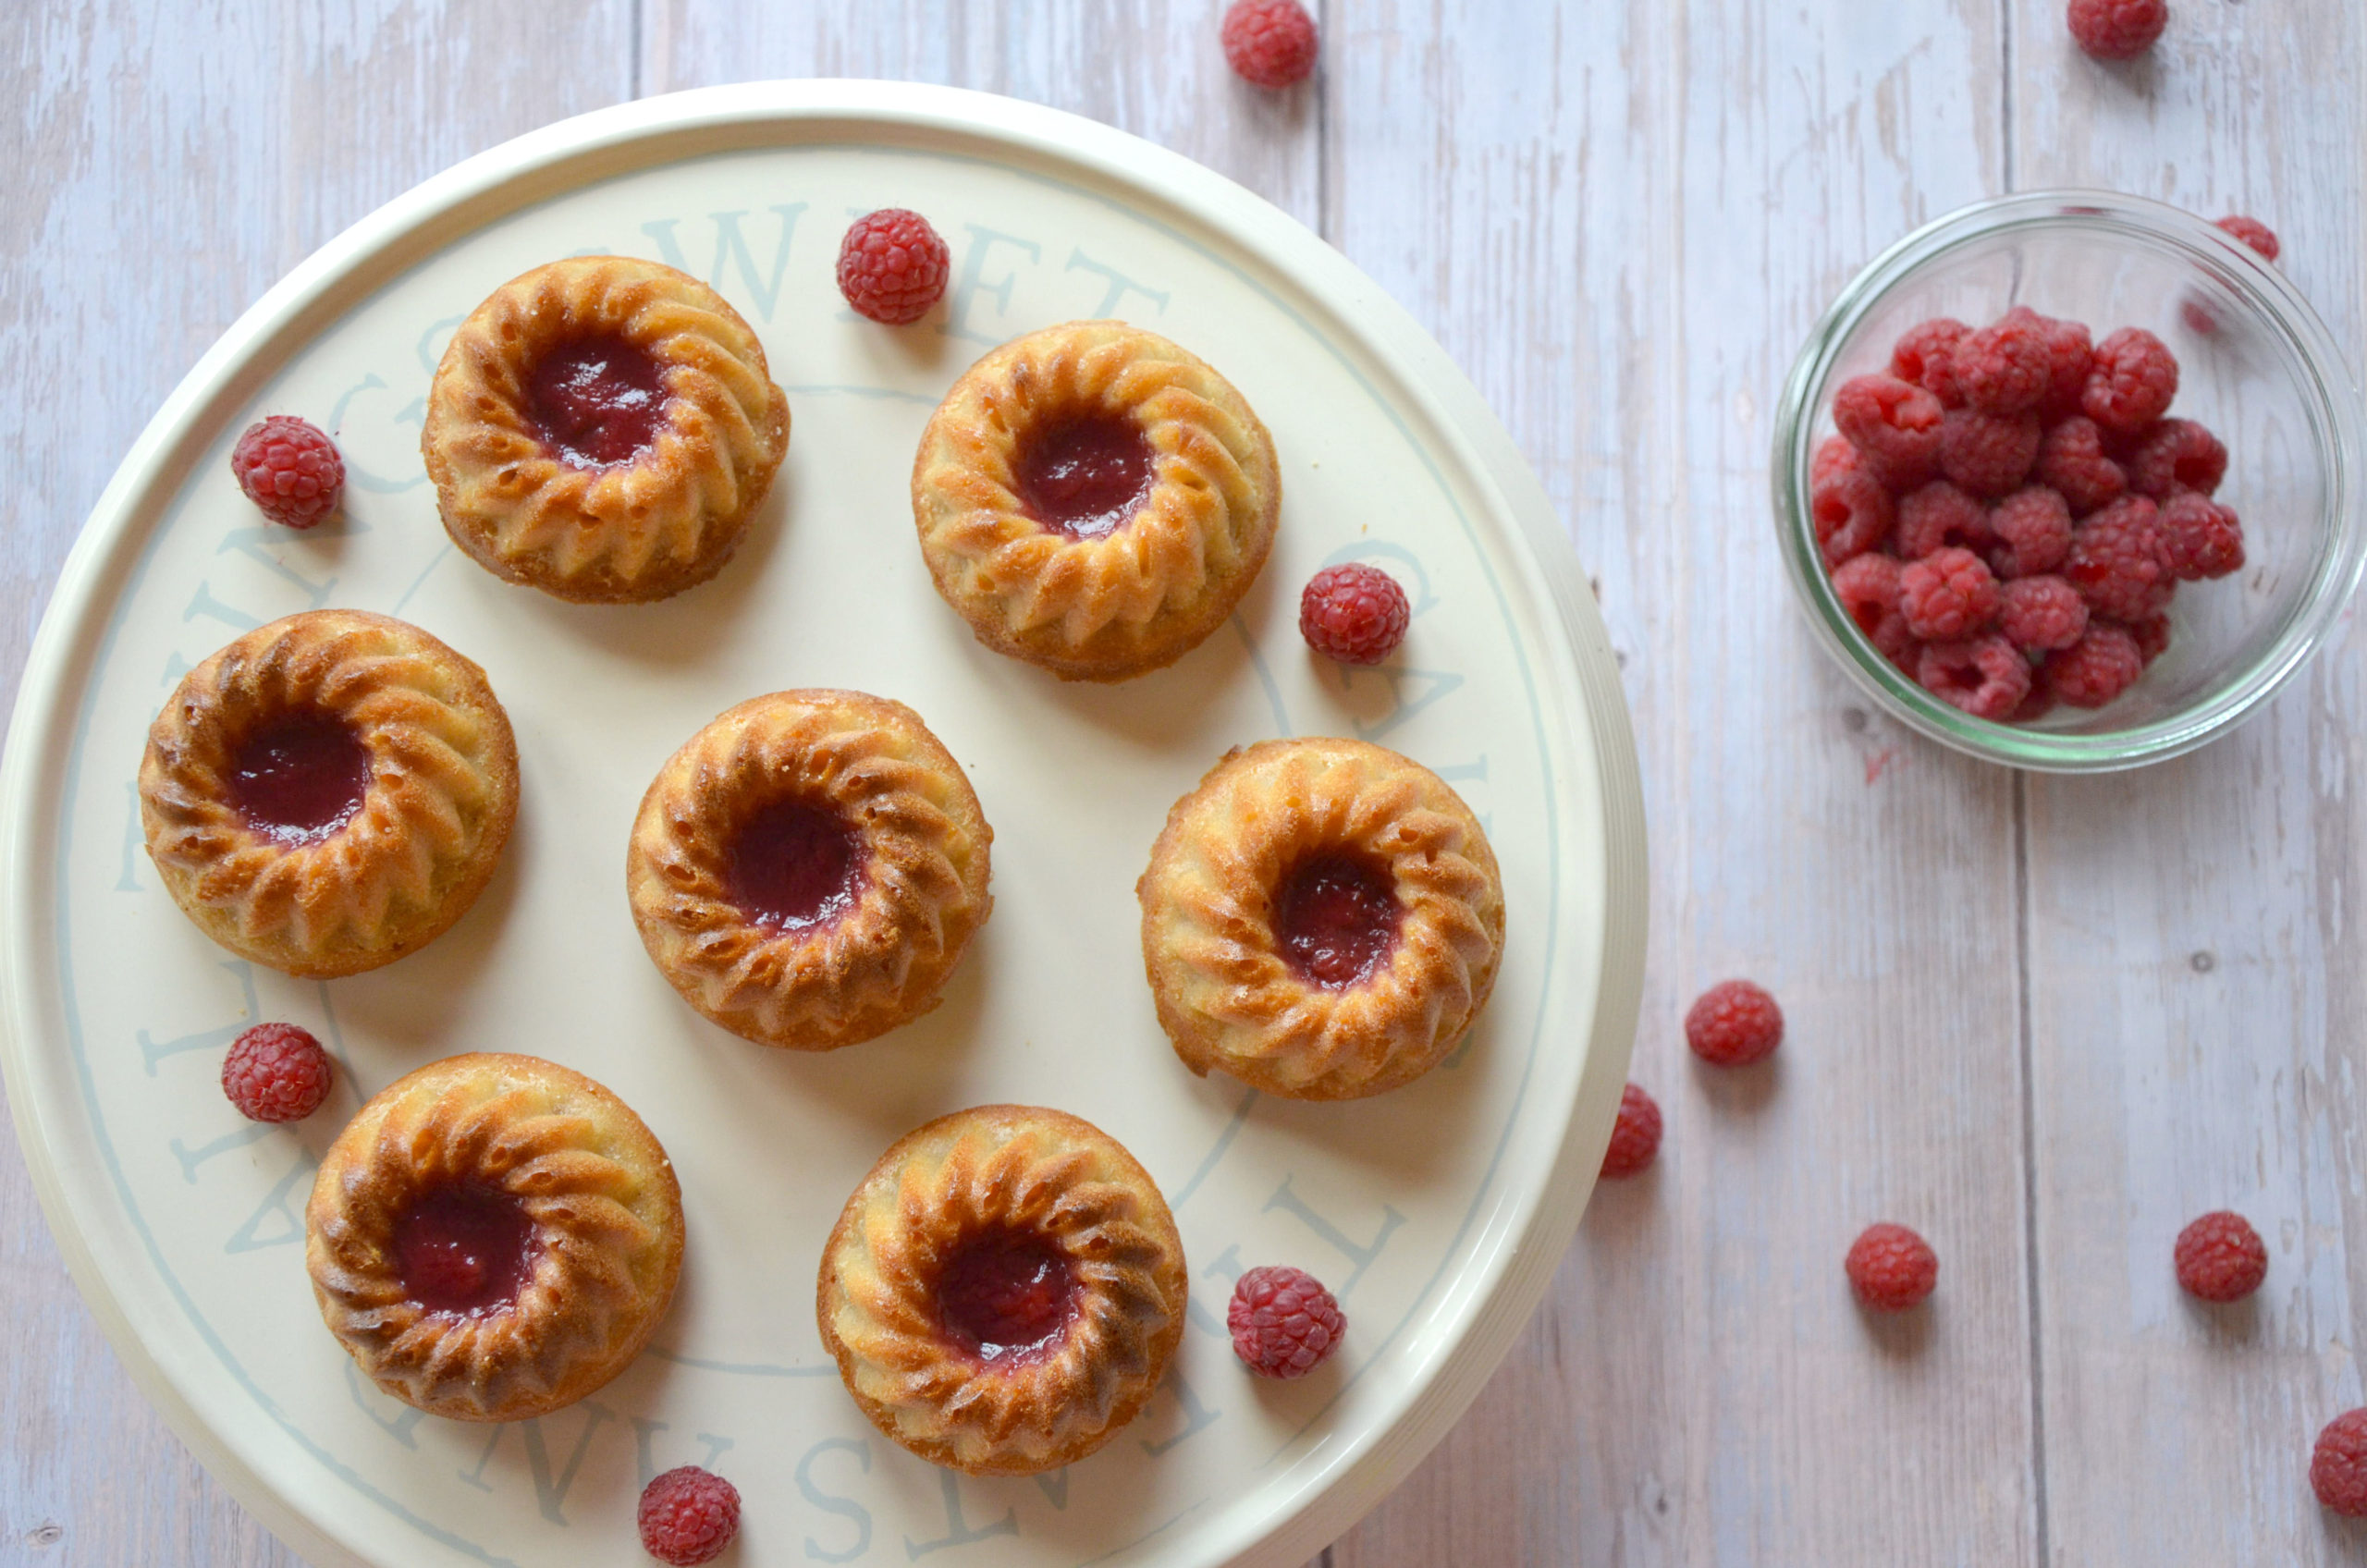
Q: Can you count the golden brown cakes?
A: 7